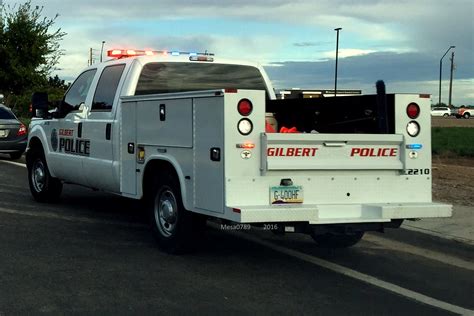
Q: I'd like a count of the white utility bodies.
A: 1